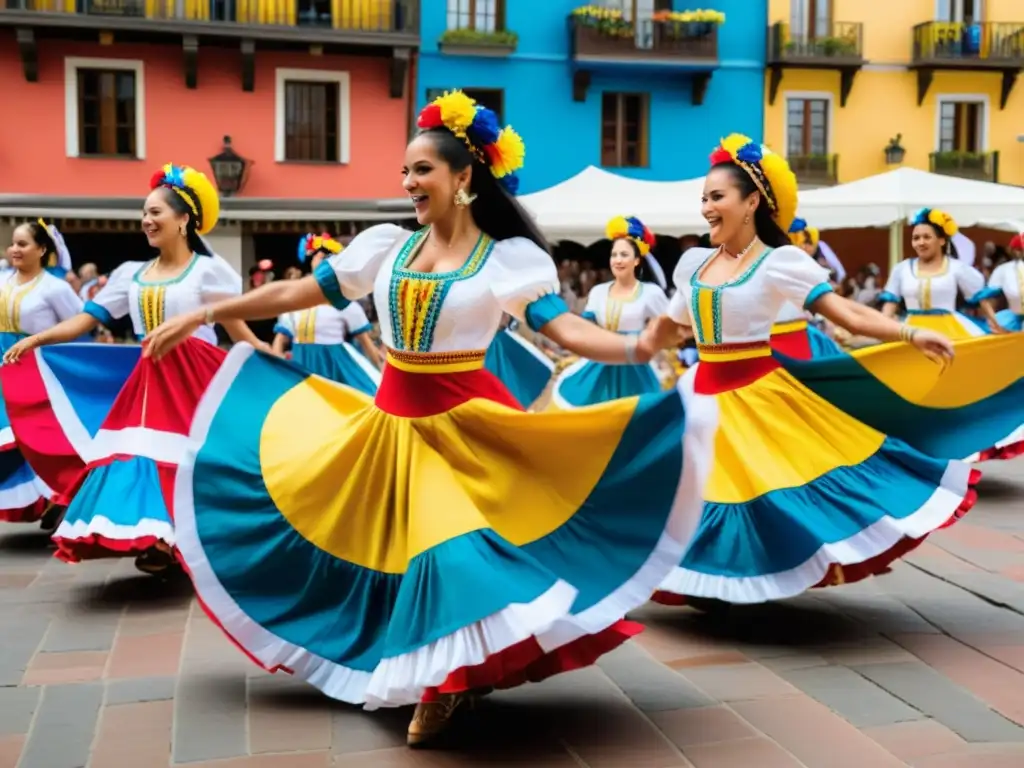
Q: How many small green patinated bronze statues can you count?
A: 0